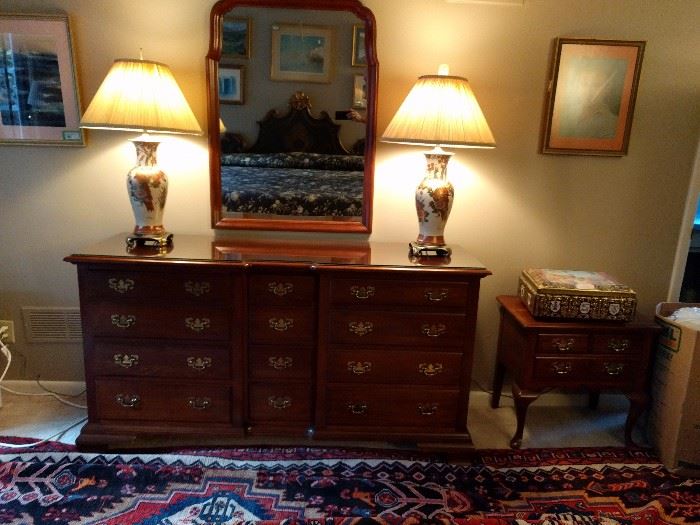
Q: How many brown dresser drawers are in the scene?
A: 12